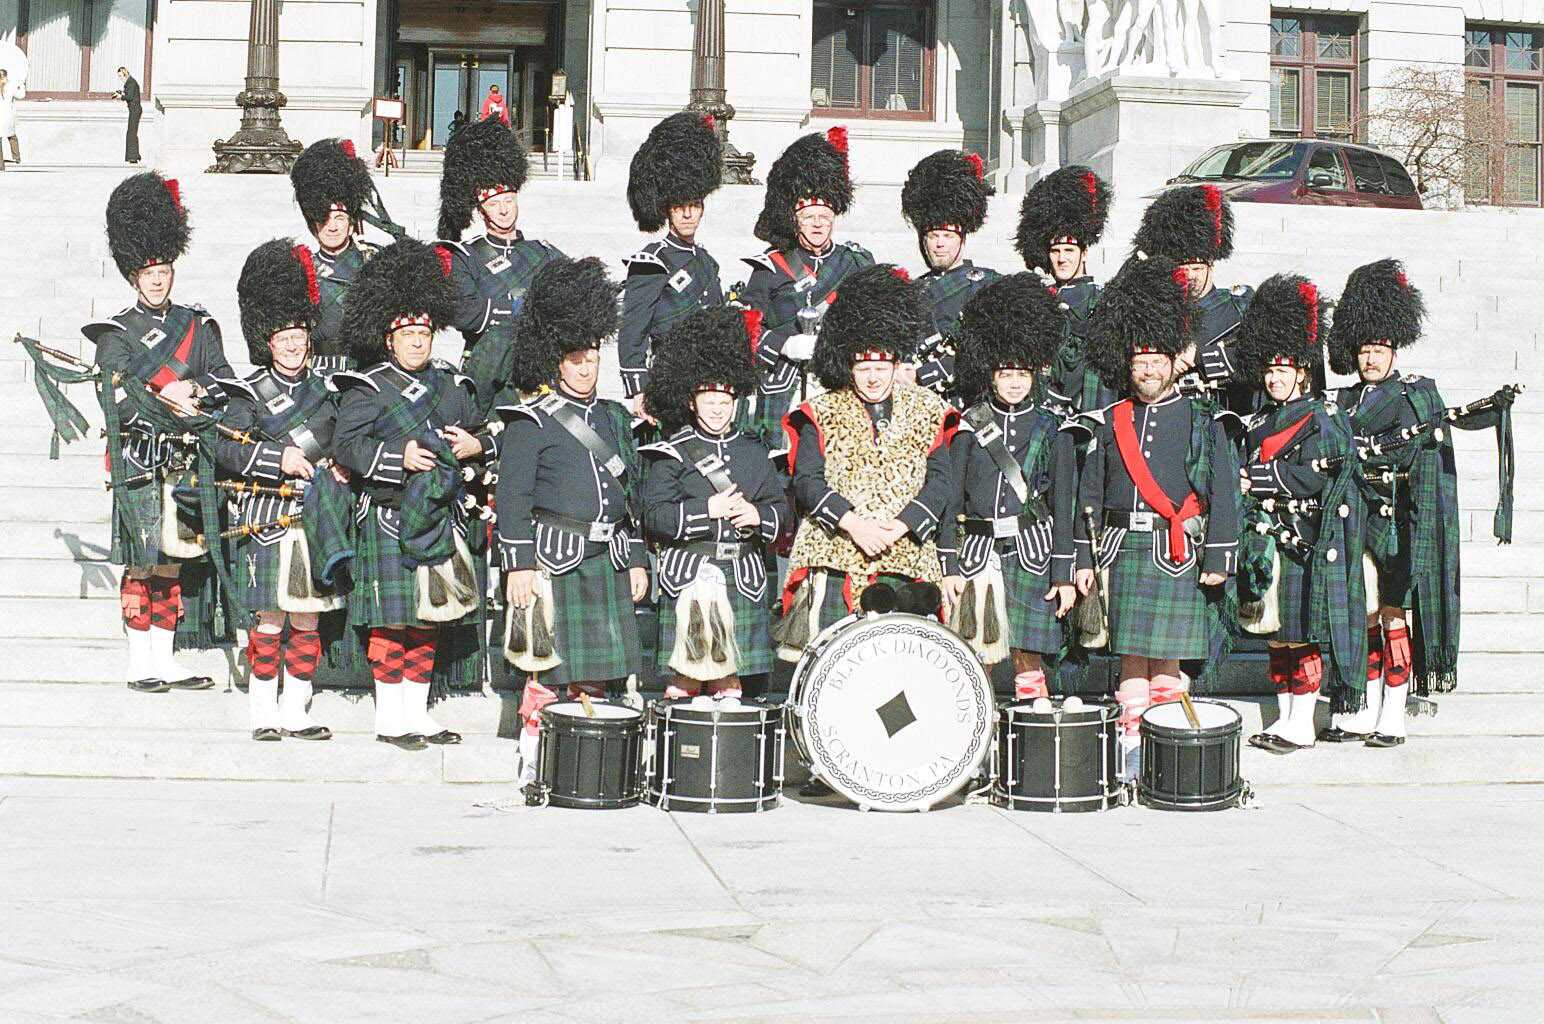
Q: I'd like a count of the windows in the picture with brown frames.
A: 4